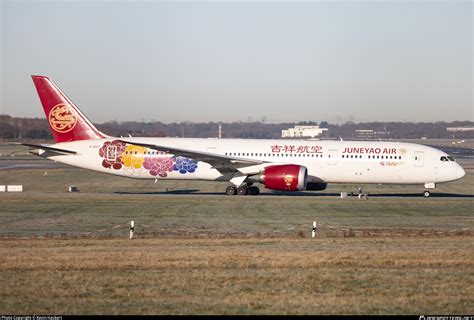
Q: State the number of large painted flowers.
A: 4